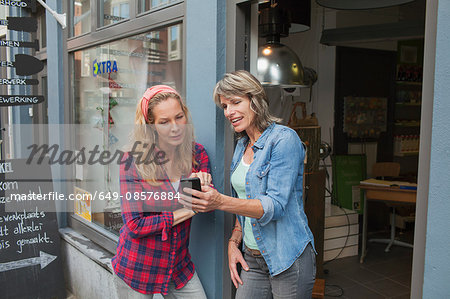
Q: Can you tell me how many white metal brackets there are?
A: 1